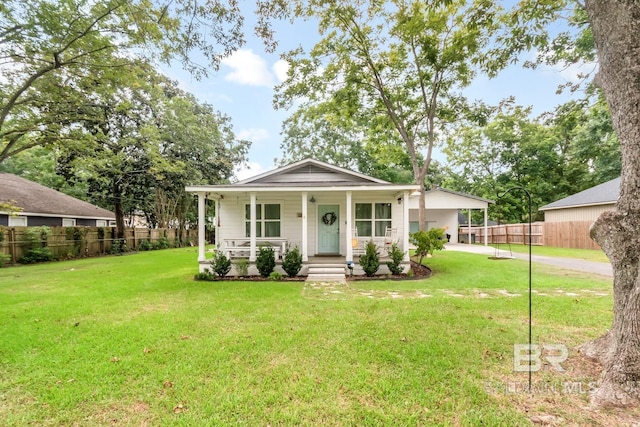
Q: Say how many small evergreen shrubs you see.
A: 5